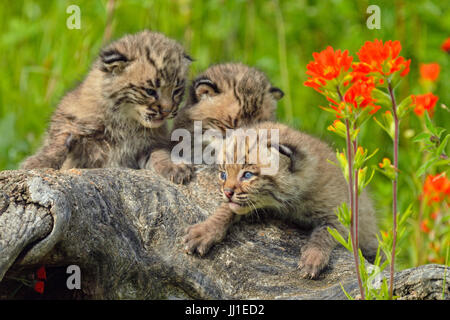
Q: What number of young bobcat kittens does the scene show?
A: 3